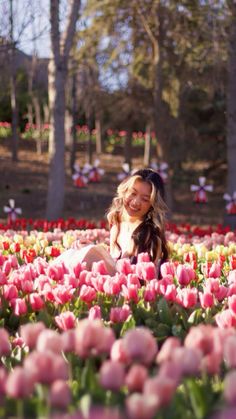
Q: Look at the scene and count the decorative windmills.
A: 7